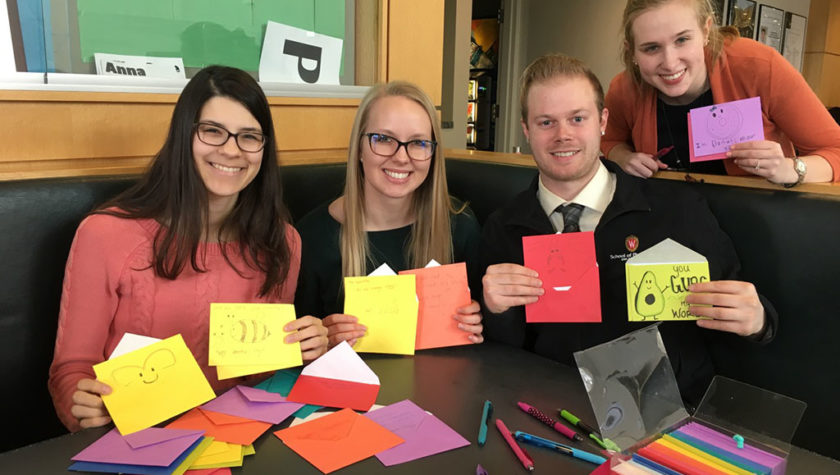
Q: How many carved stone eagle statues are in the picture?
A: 0